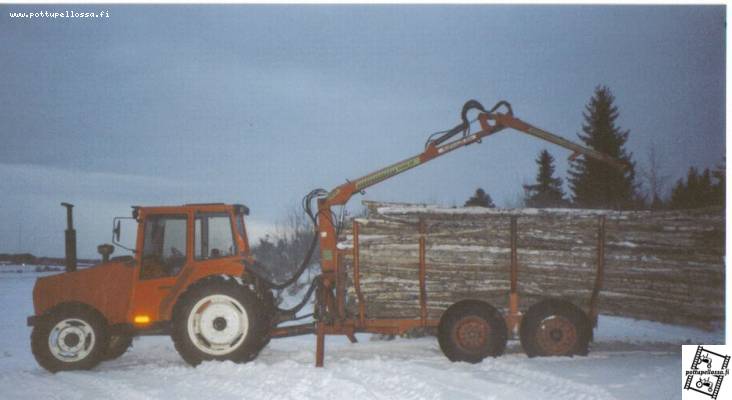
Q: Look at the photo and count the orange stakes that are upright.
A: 4